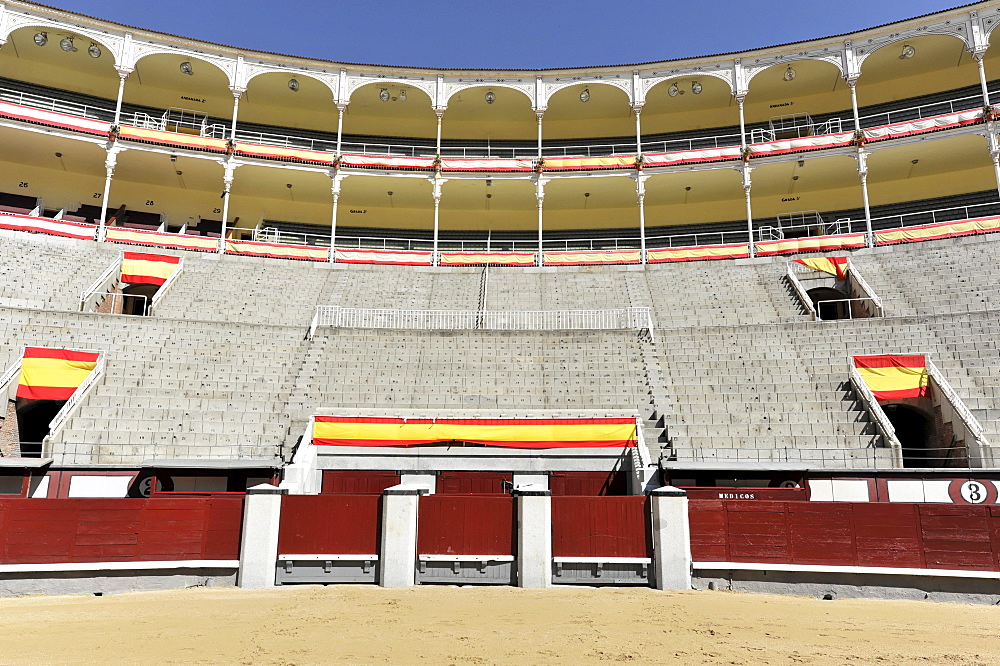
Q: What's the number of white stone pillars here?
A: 4